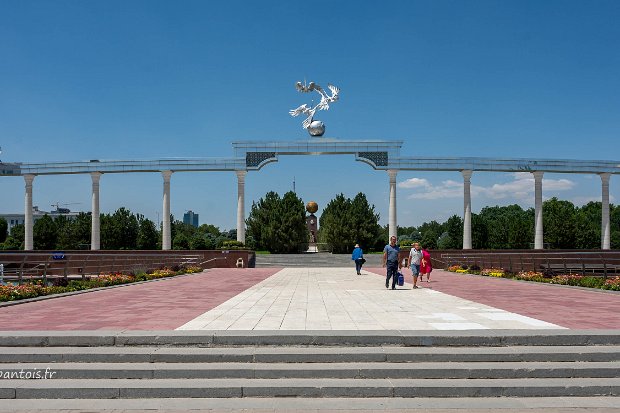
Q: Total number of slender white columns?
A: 8